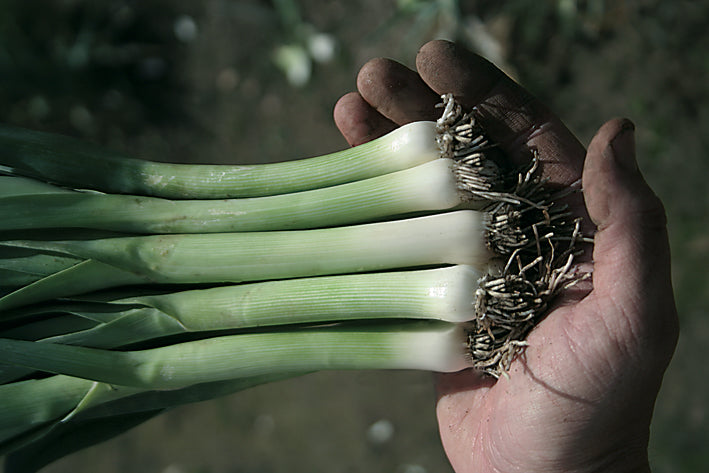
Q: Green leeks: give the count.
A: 5